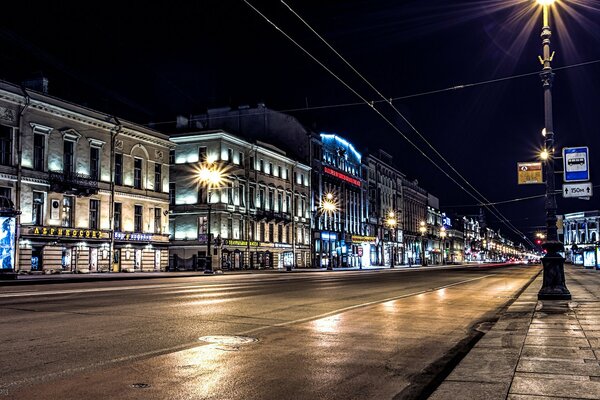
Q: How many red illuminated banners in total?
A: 1